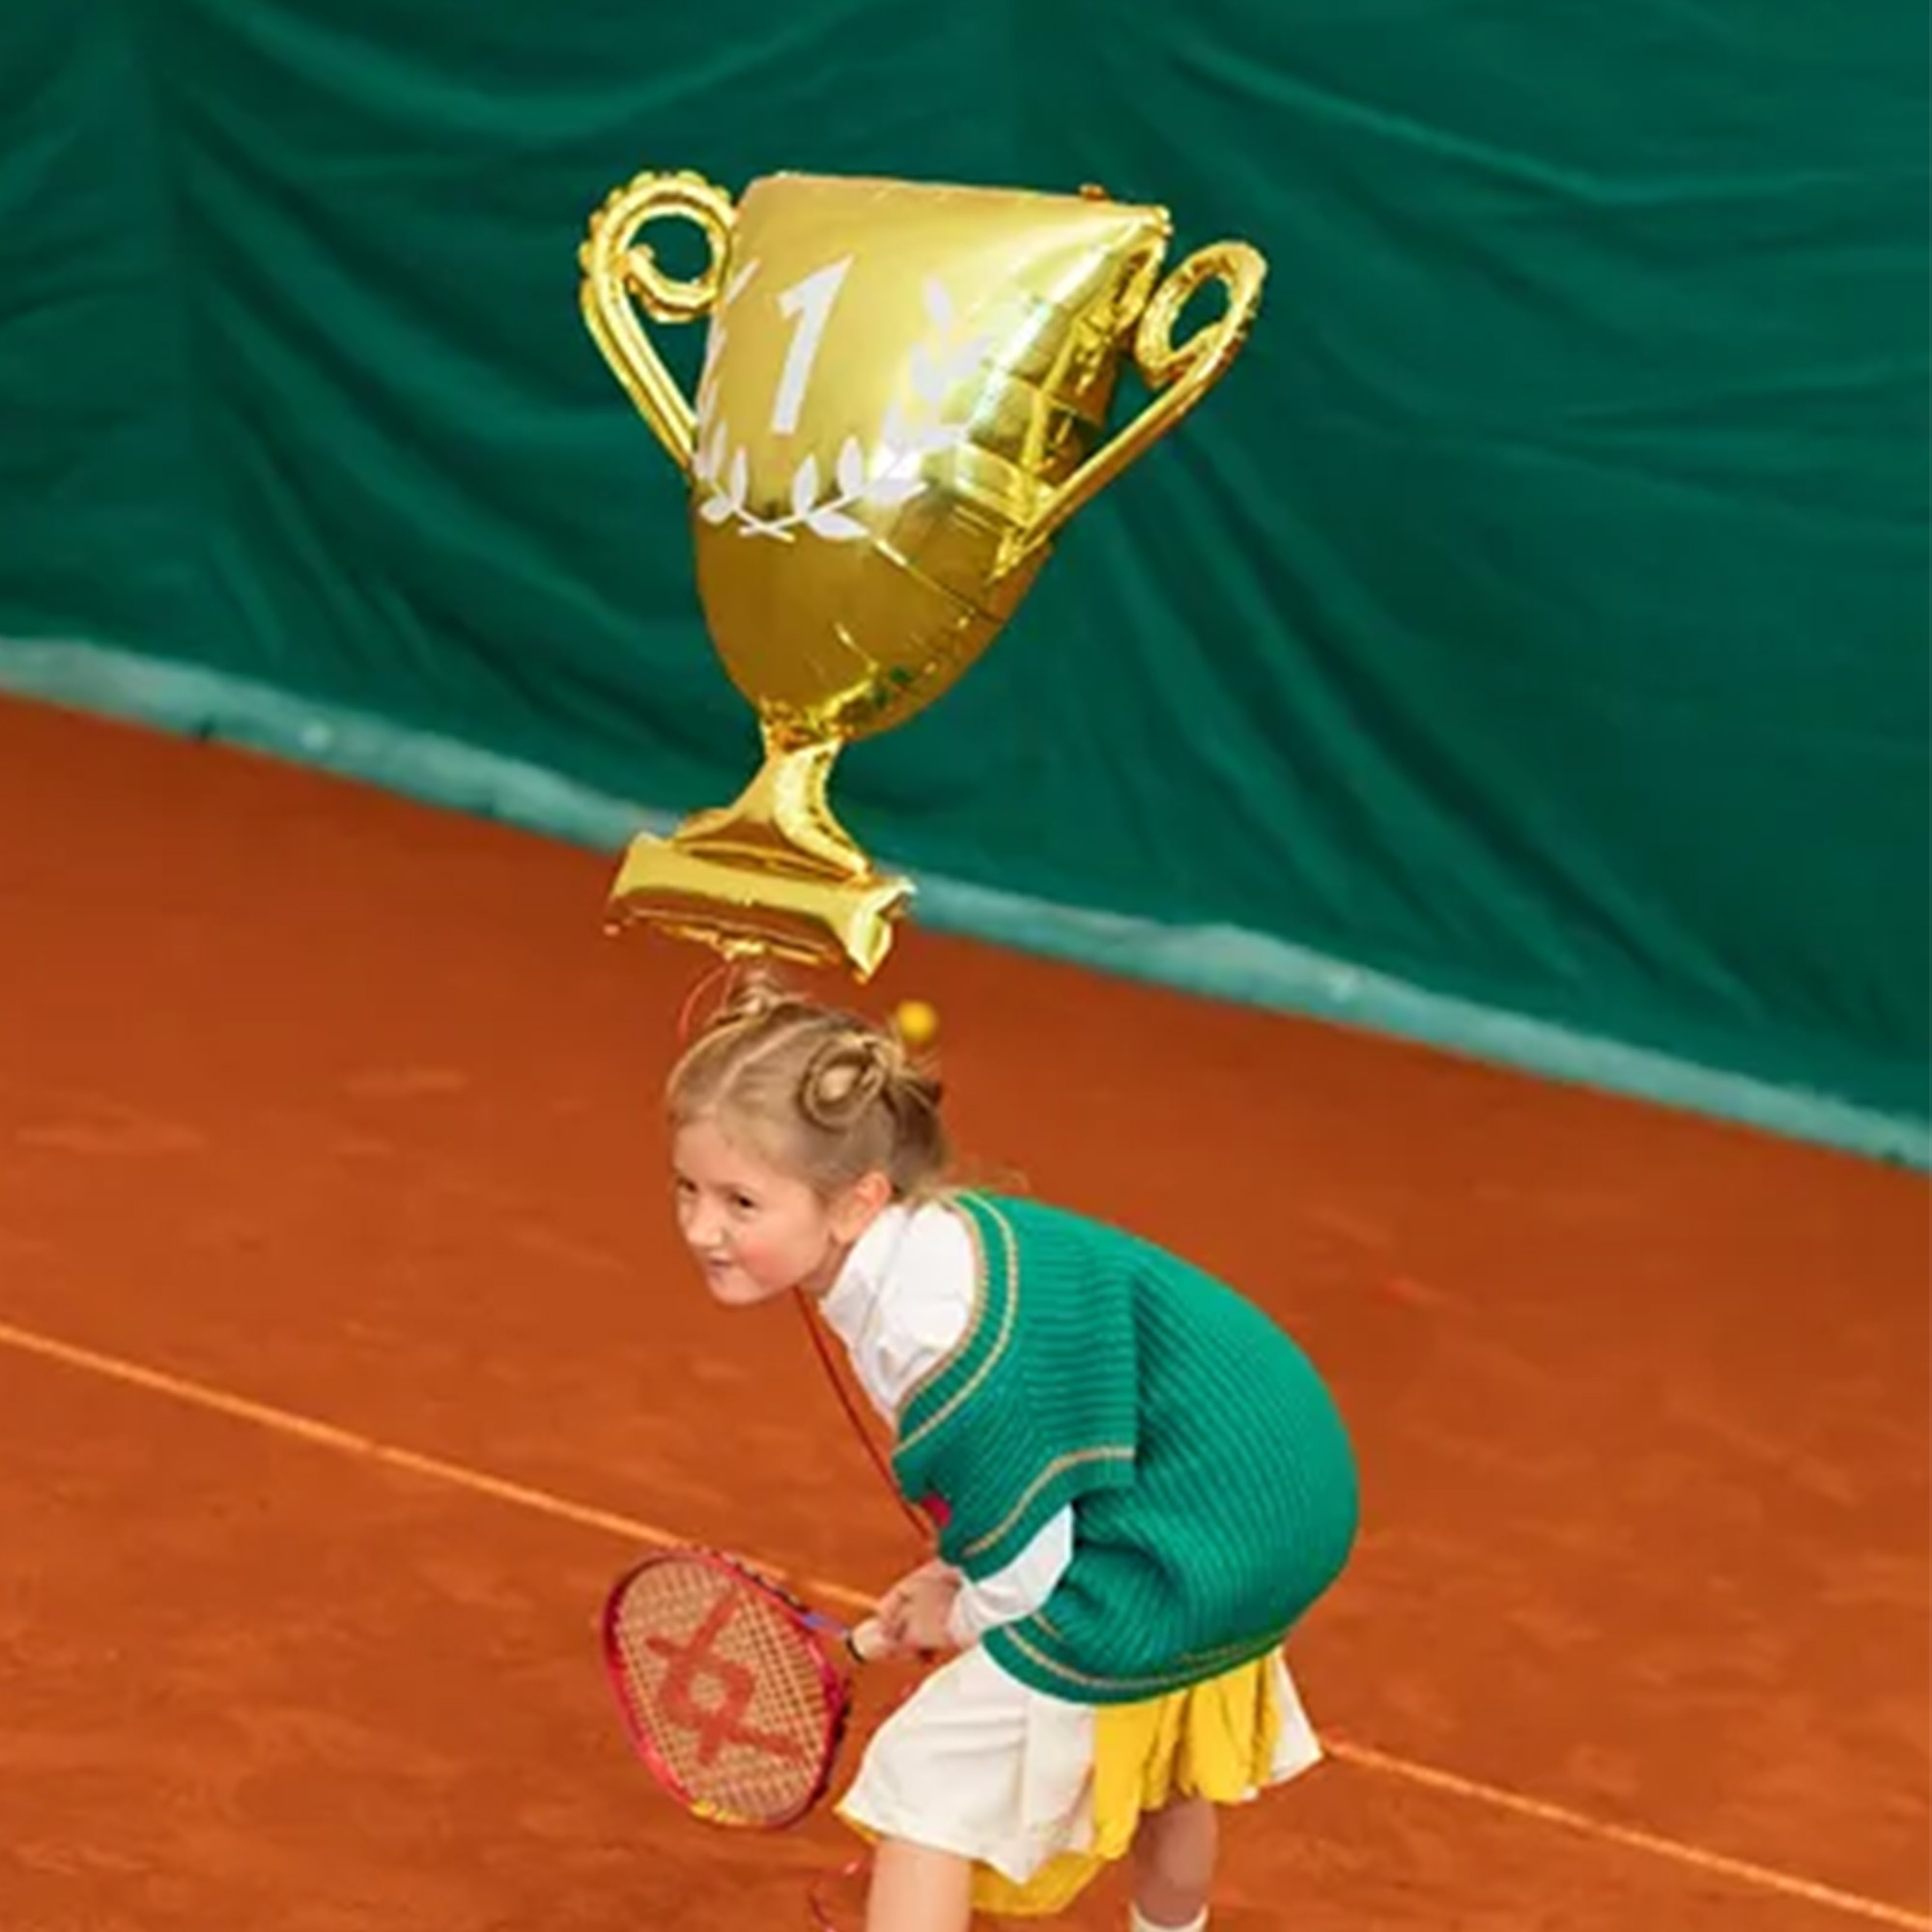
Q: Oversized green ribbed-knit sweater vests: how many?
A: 1